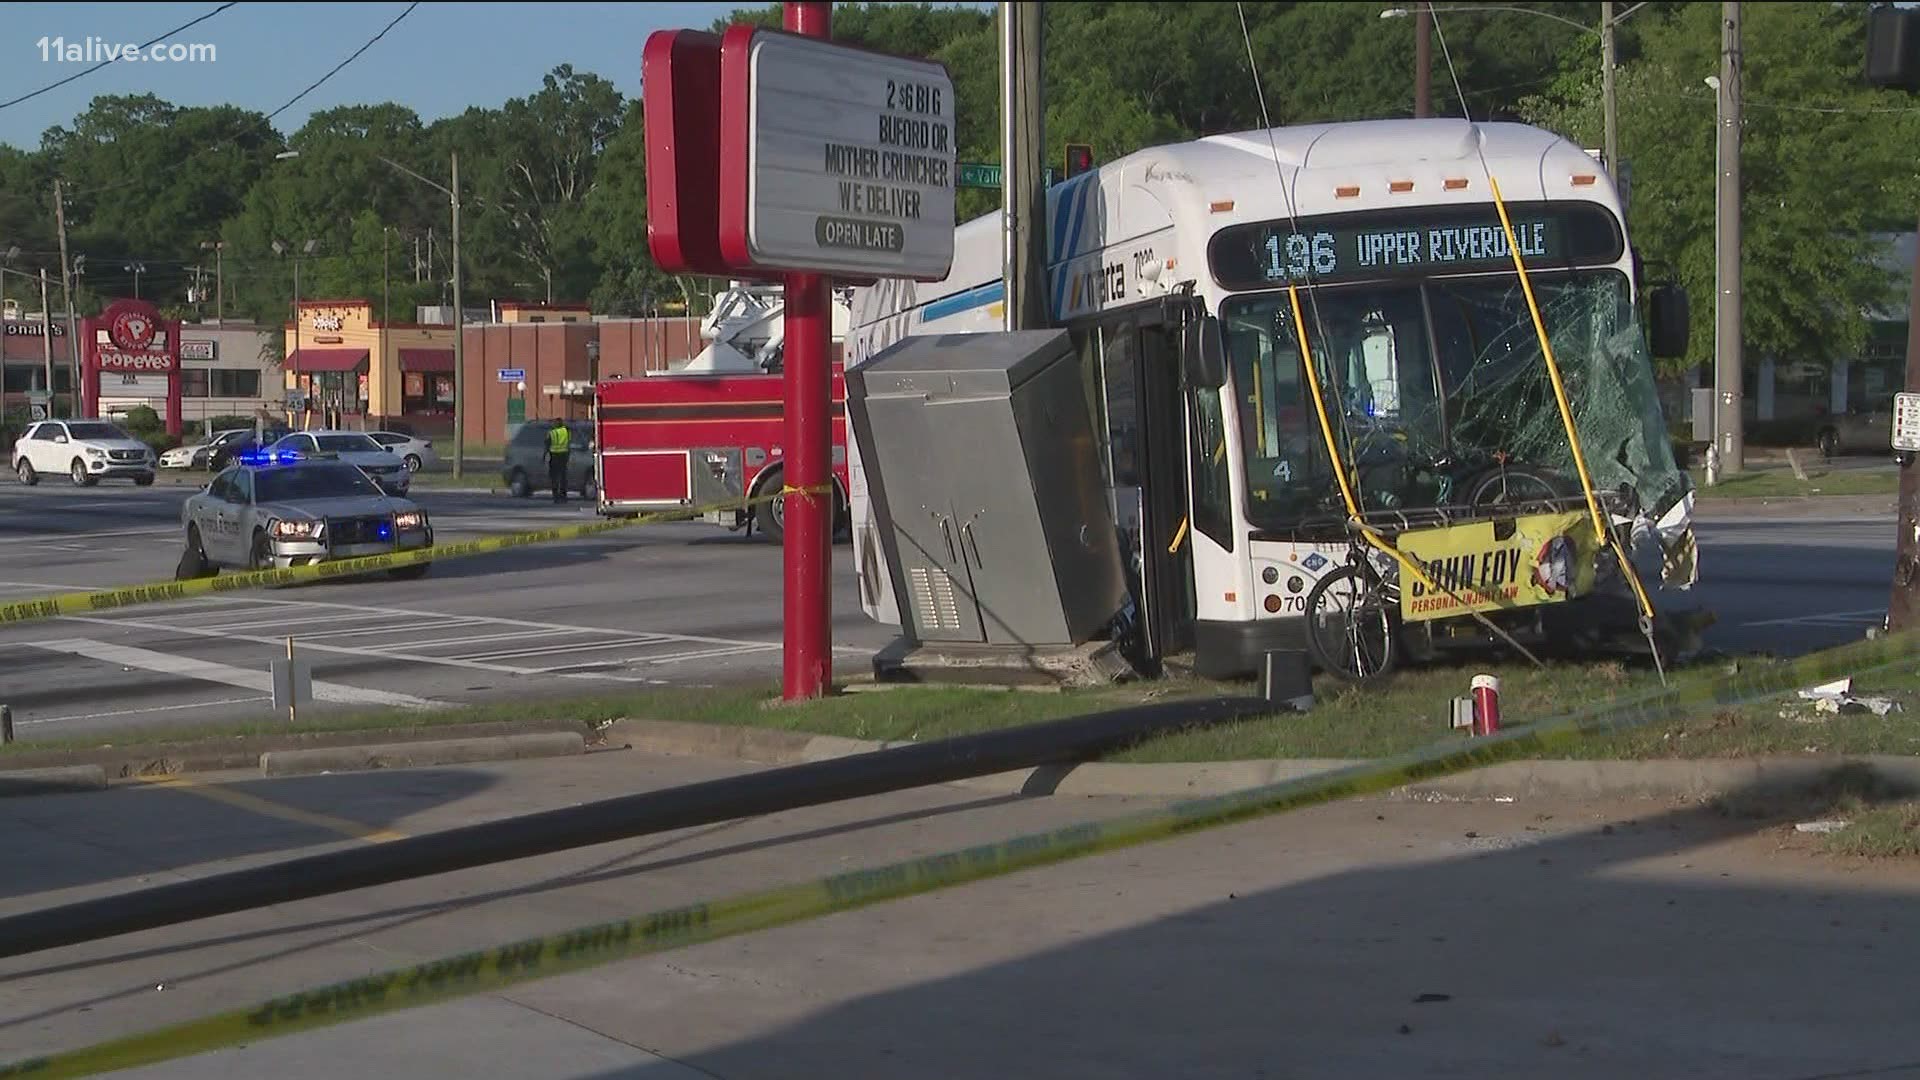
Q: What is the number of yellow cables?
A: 2